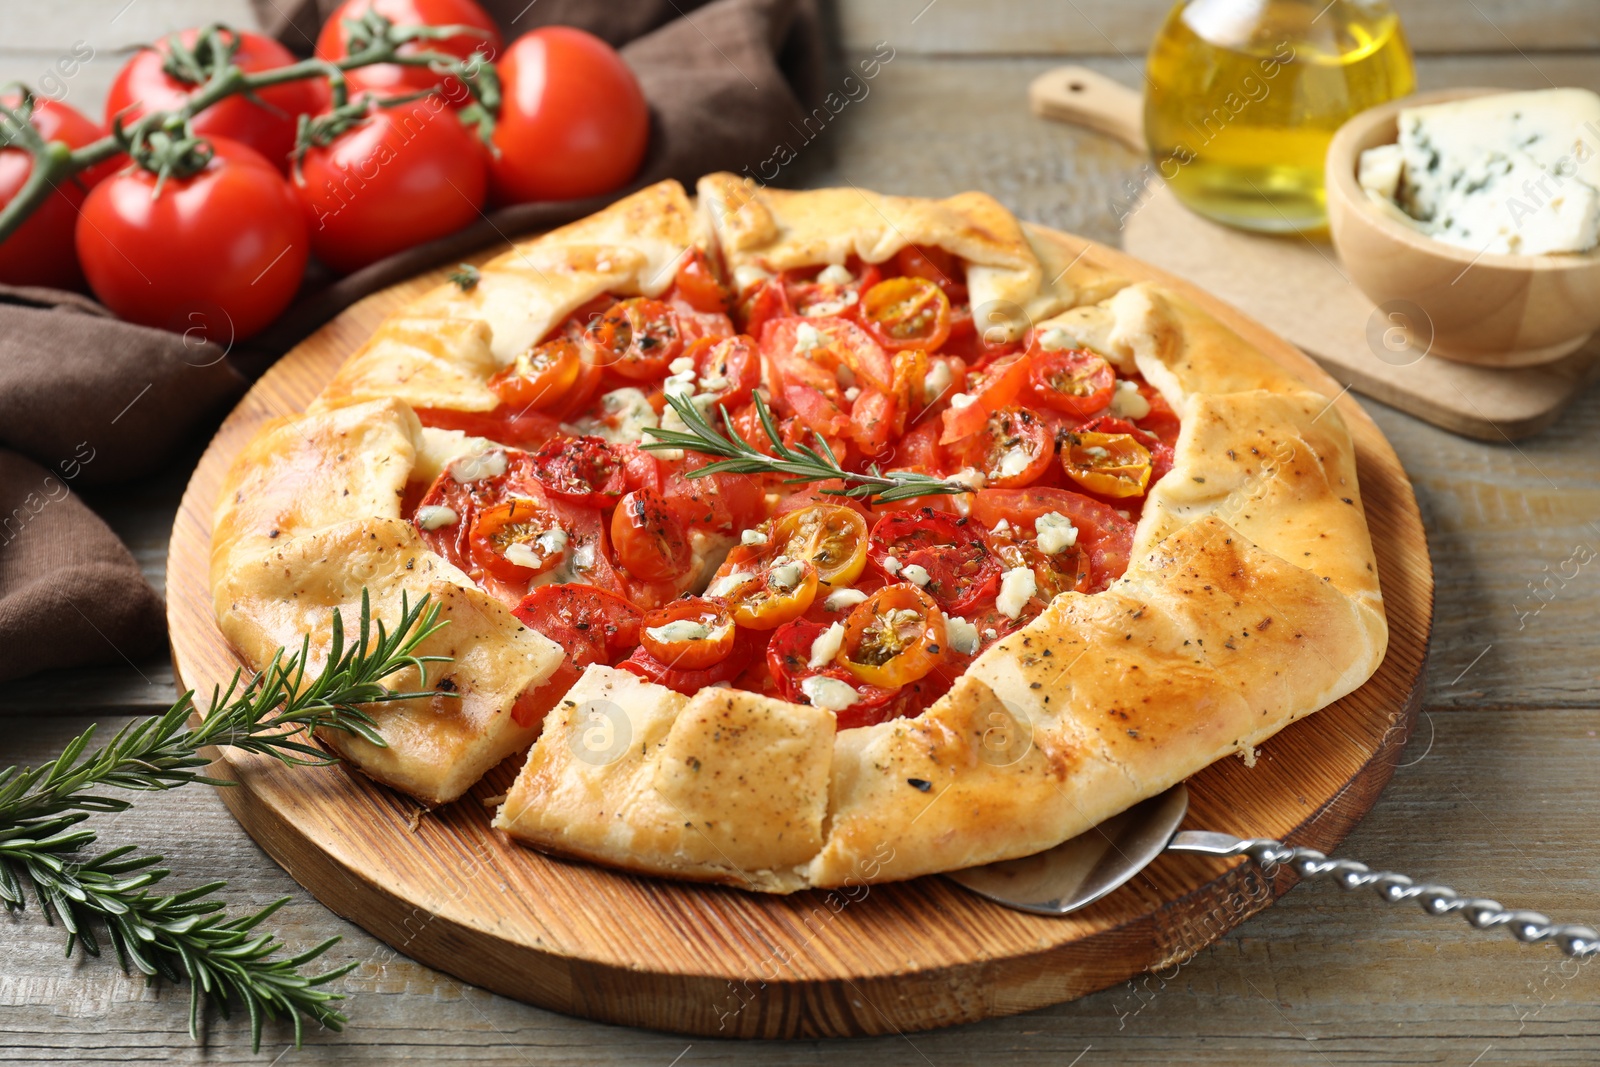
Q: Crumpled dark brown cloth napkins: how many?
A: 1